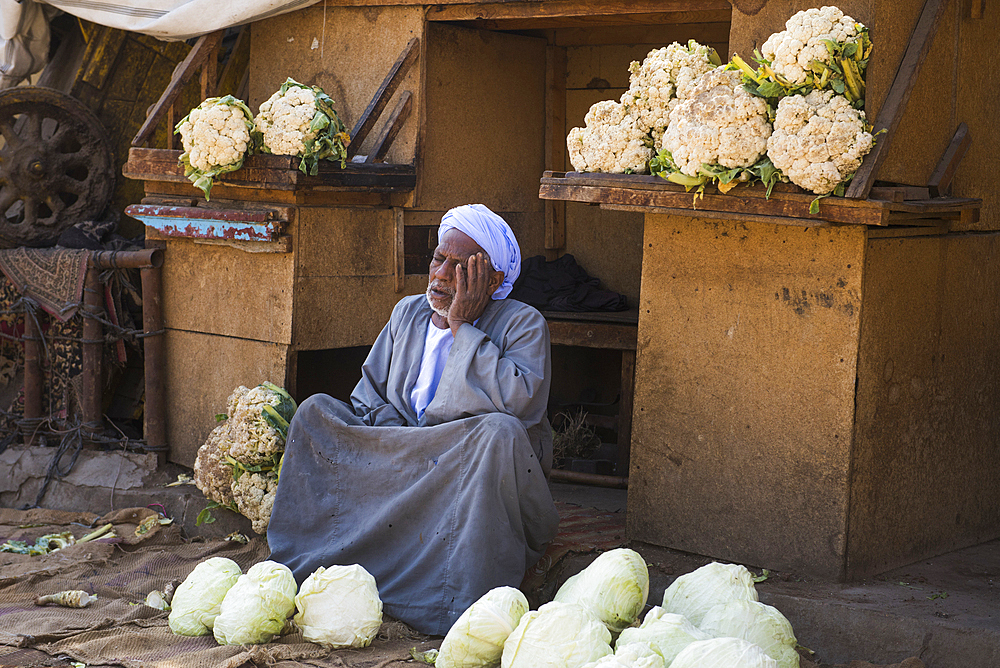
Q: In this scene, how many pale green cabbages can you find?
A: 11